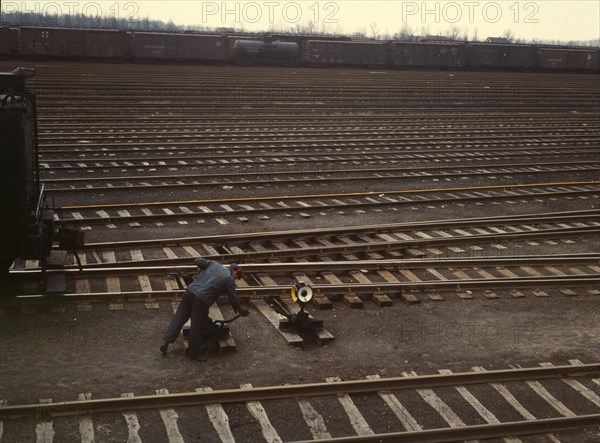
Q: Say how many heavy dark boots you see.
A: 2